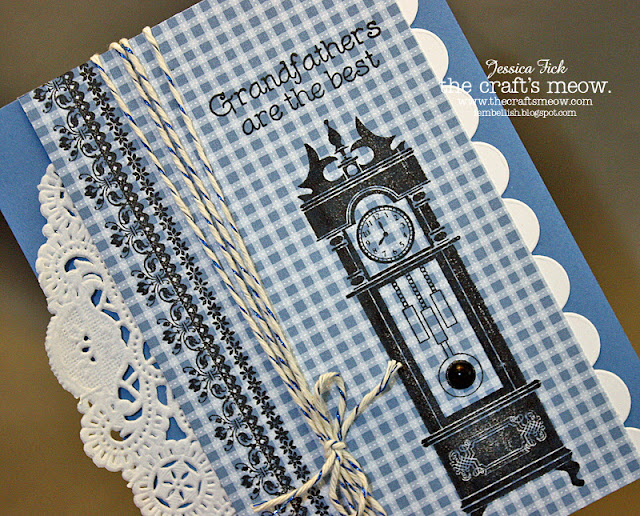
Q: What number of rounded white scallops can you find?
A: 9